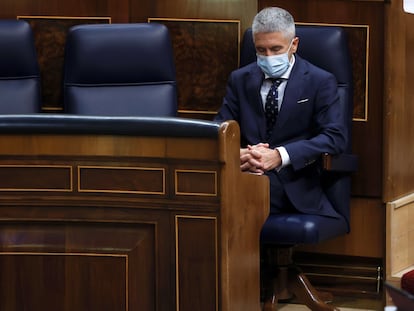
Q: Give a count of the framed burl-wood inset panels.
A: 3